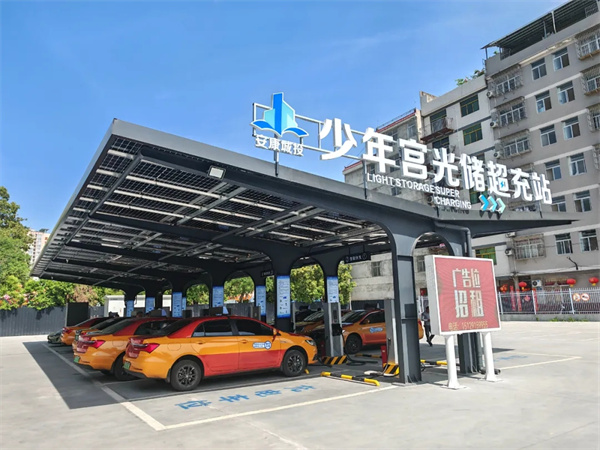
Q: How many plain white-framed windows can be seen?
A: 12